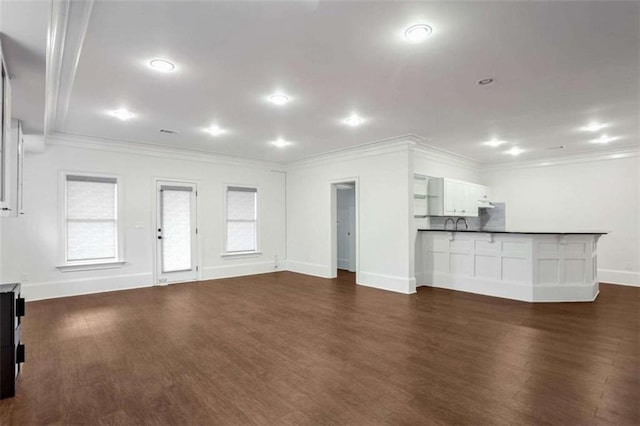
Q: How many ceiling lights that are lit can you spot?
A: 11